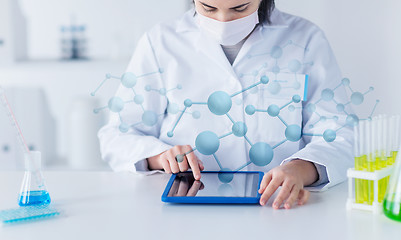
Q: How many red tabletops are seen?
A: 0